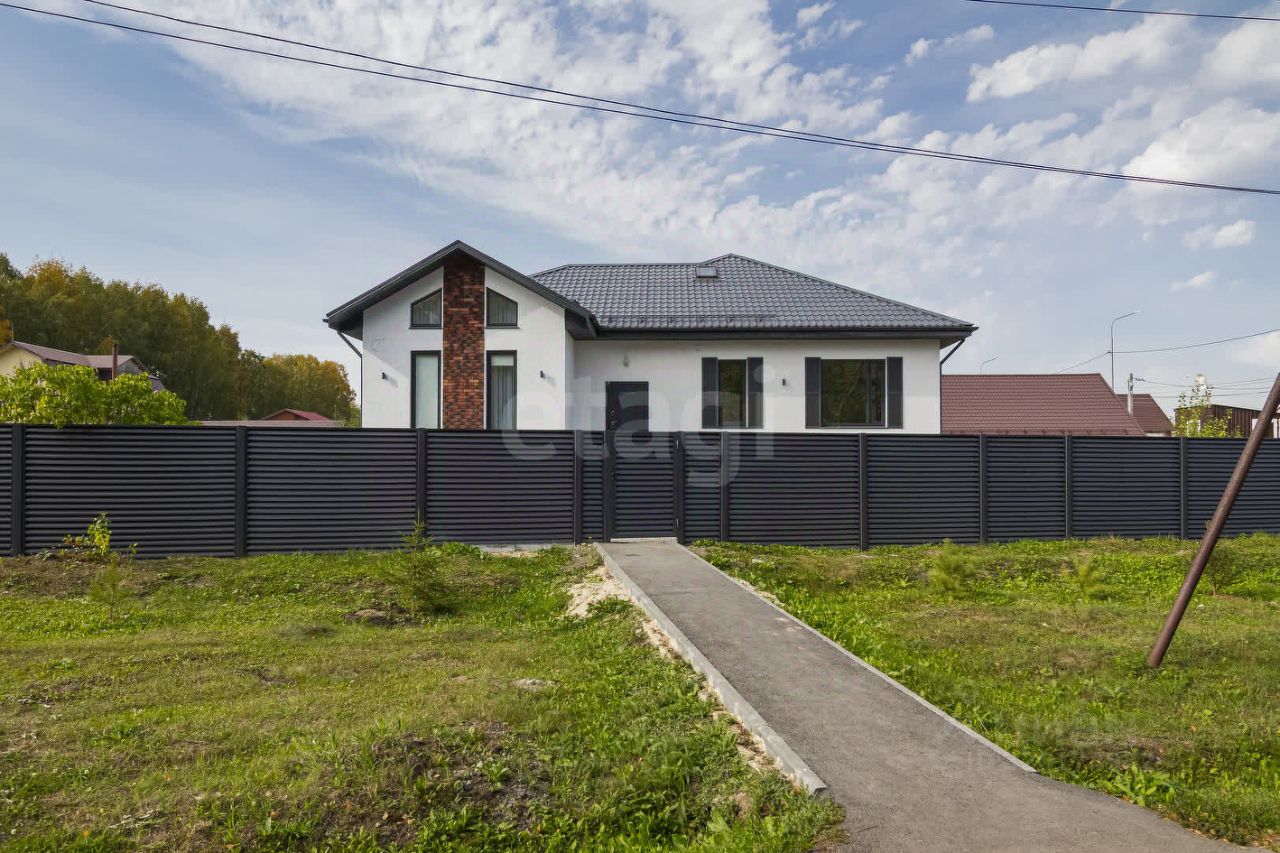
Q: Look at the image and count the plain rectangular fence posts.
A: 11